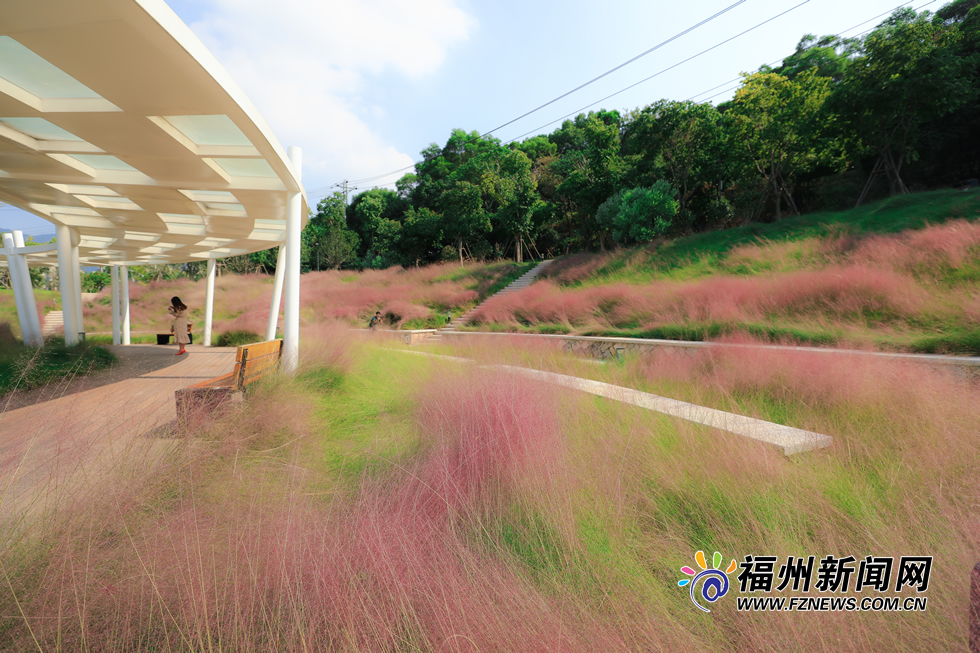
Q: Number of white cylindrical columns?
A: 9